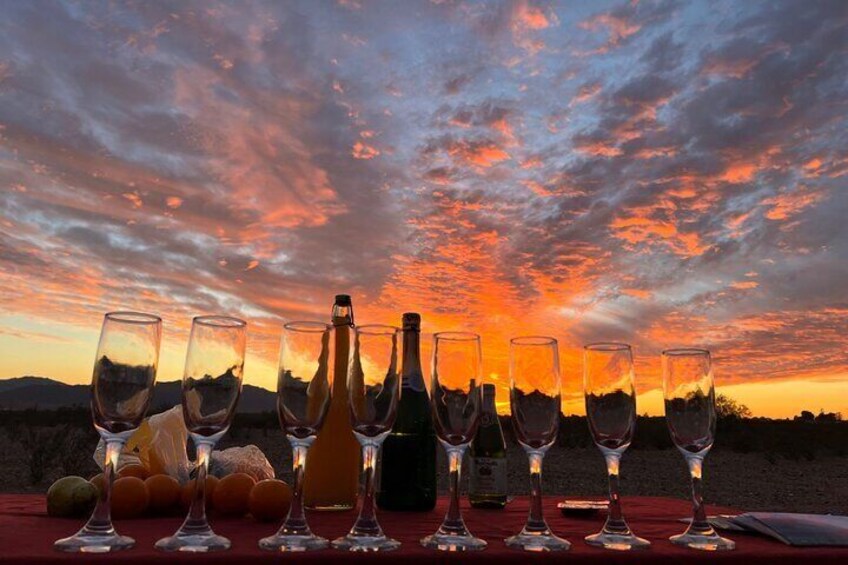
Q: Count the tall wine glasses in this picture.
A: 8